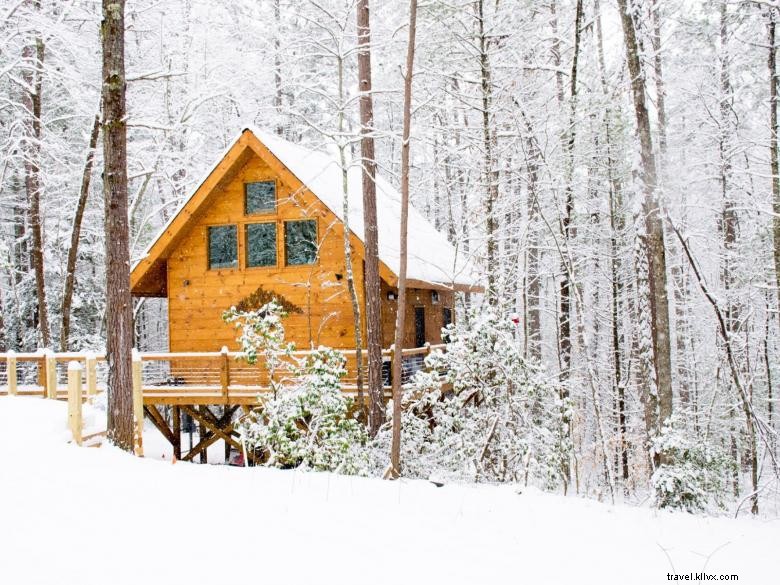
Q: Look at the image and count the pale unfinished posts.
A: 5